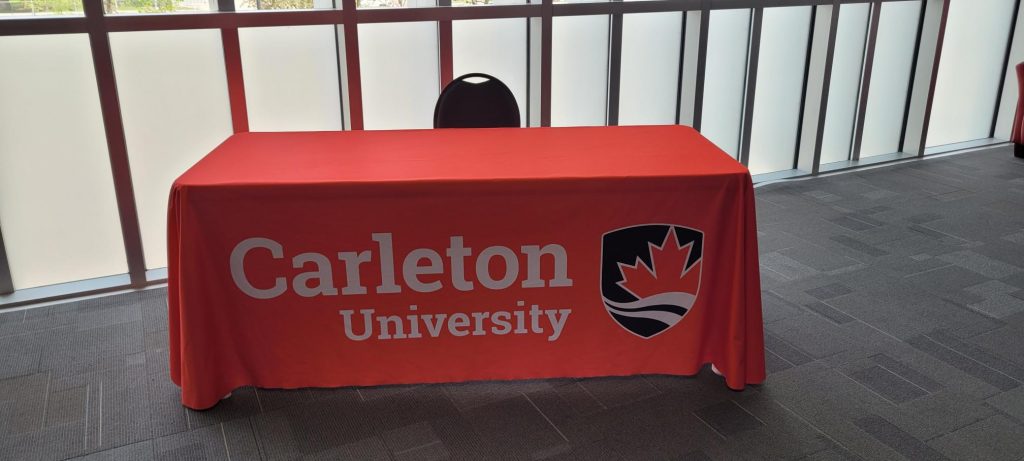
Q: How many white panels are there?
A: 12